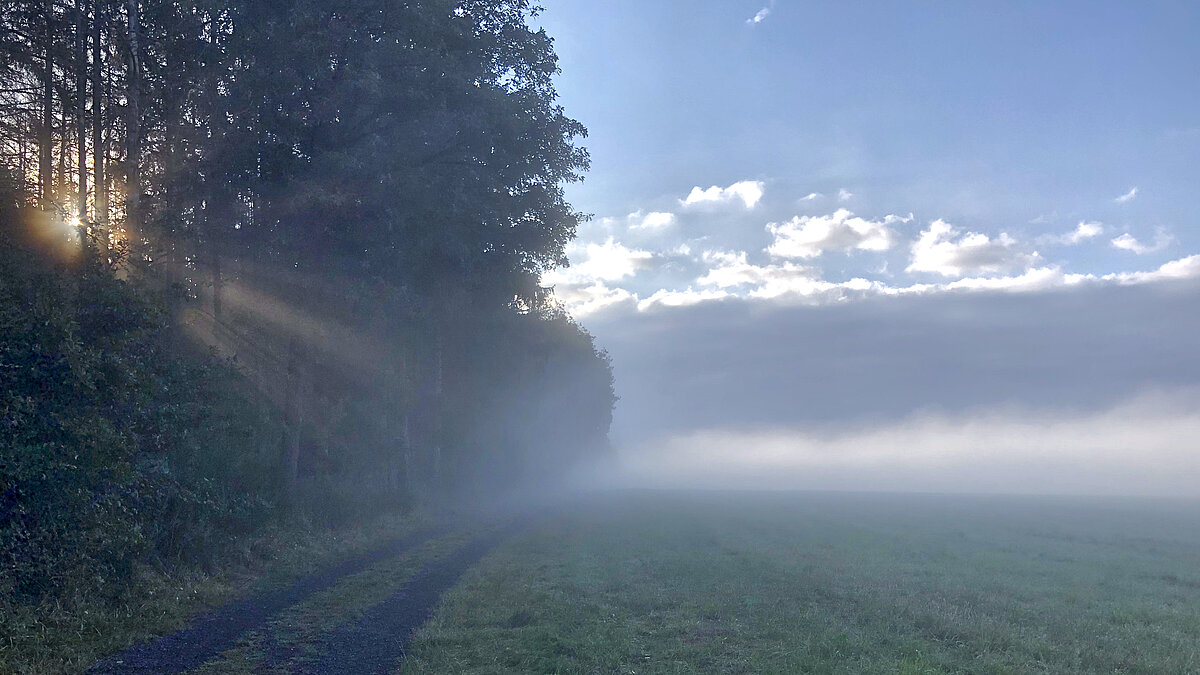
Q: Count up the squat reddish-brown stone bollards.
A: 0